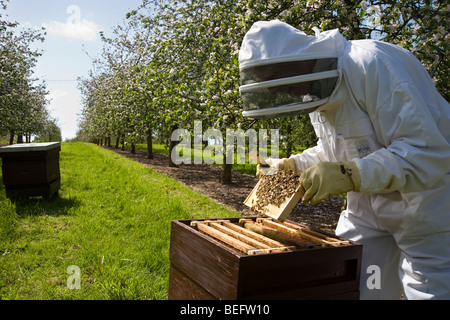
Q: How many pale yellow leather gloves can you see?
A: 2